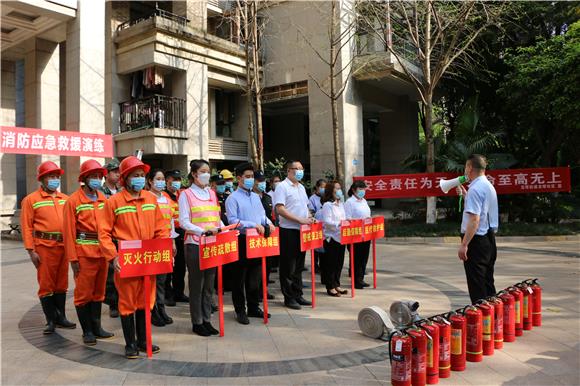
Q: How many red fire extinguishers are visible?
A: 12